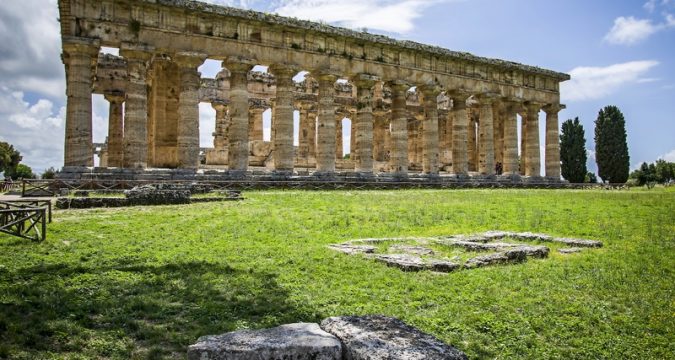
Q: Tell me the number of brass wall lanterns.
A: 0